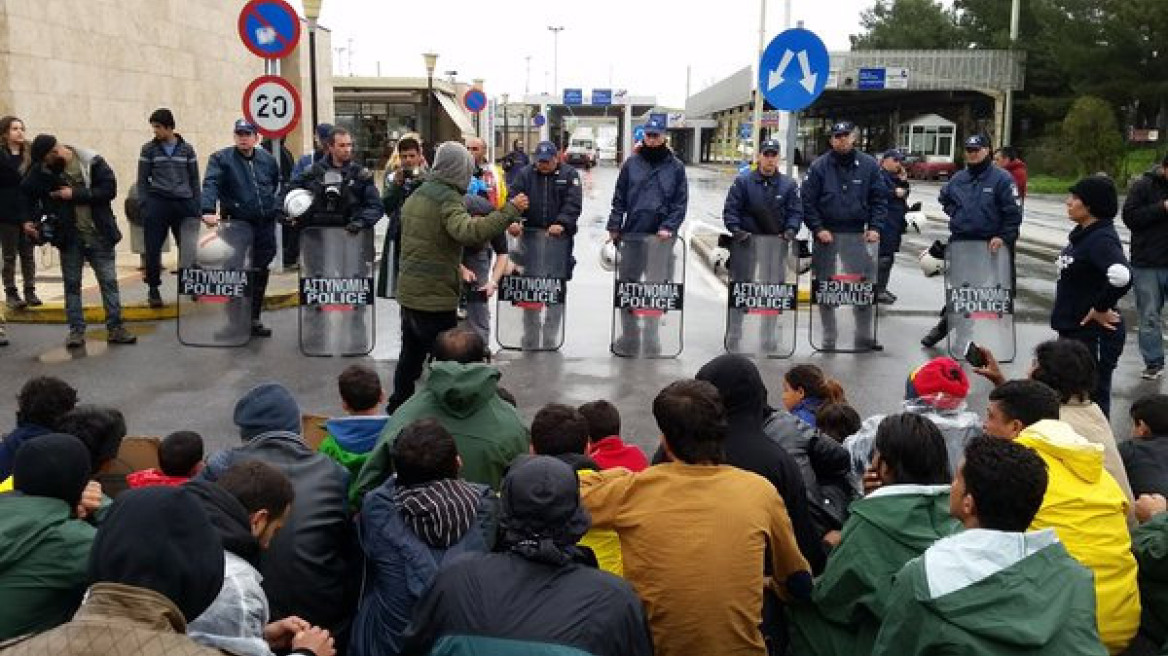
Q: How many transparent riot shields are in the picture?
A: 7